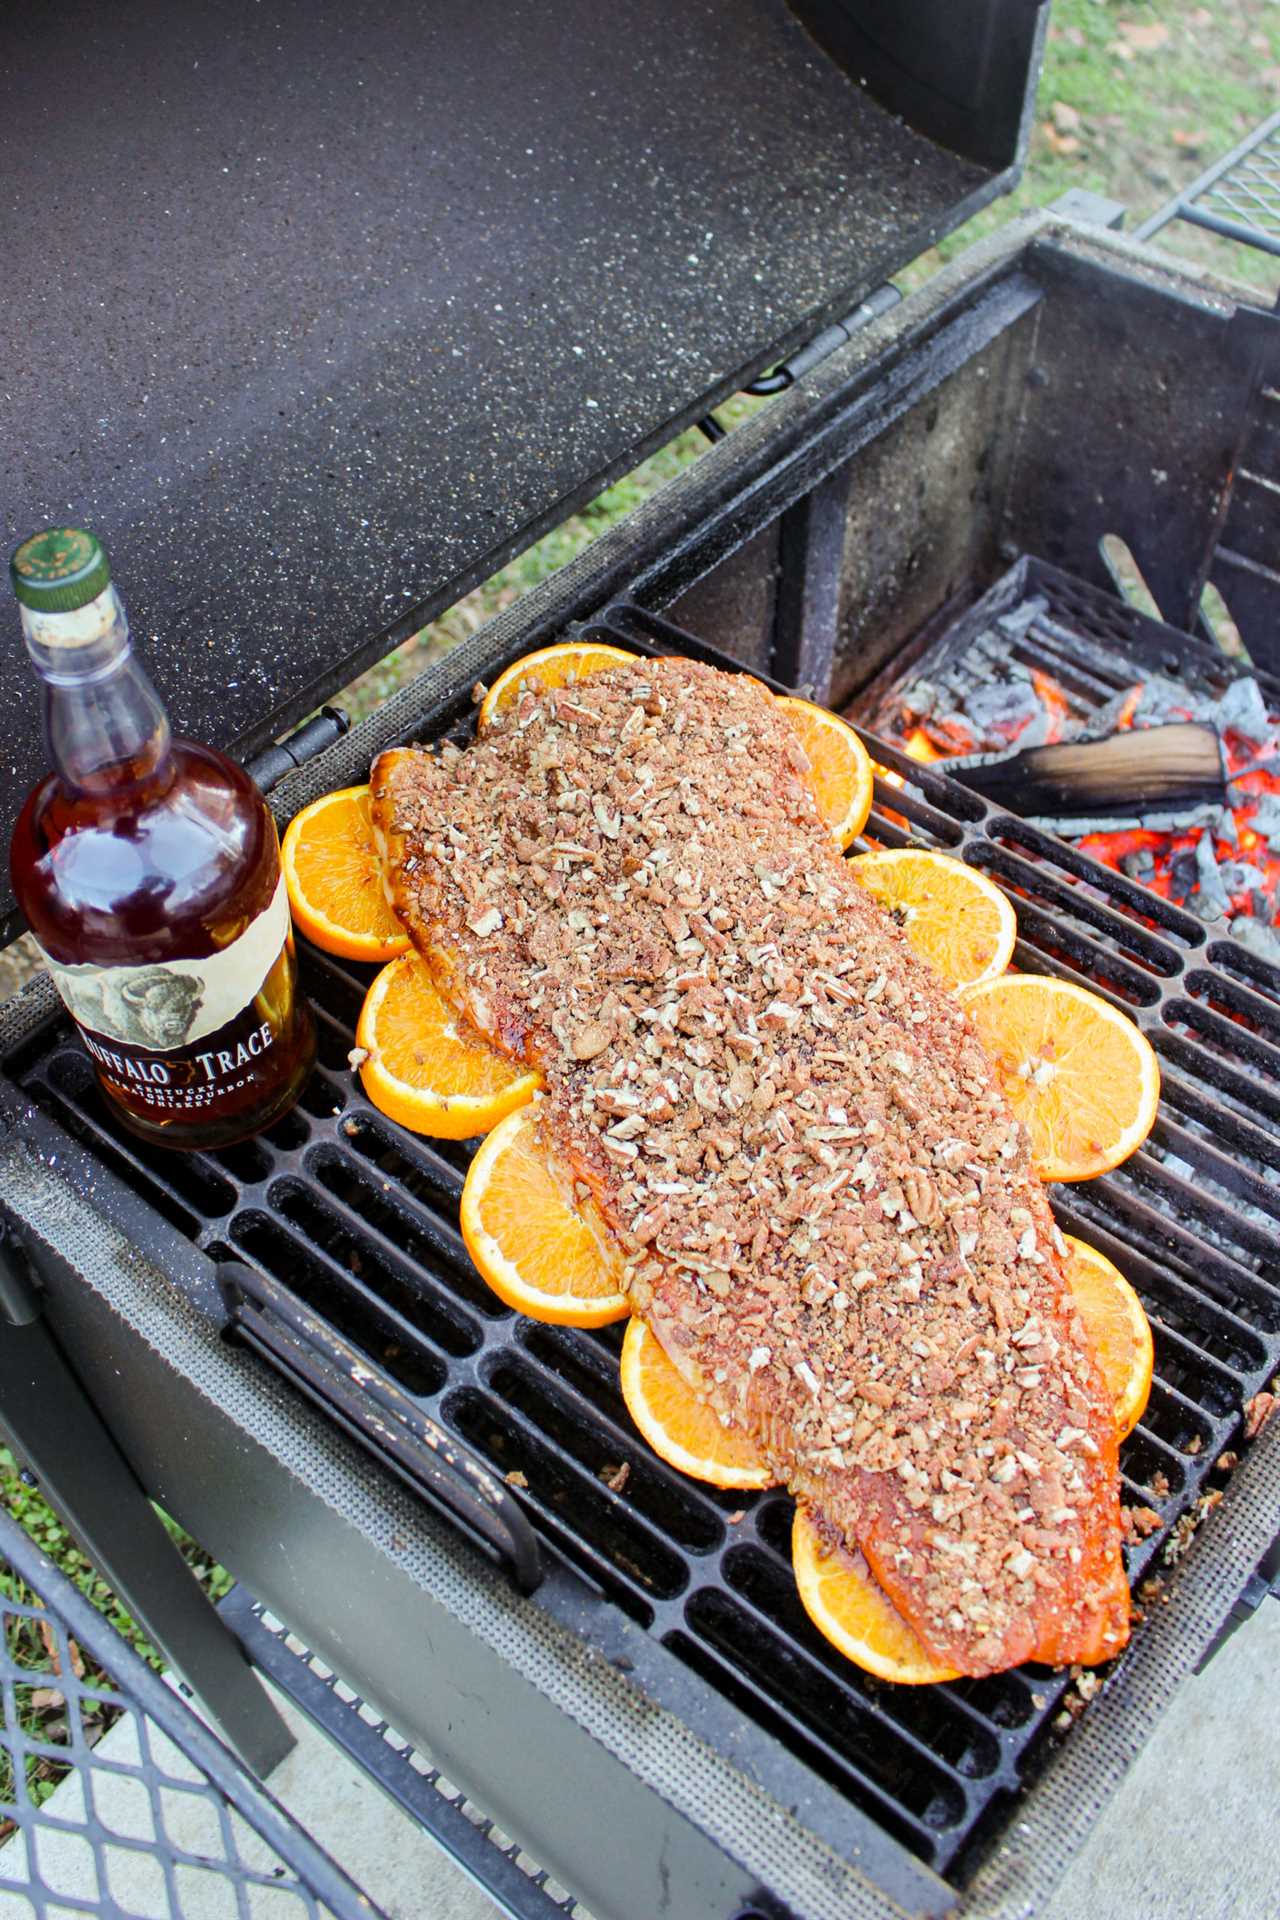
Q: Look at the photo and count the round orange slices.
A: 10